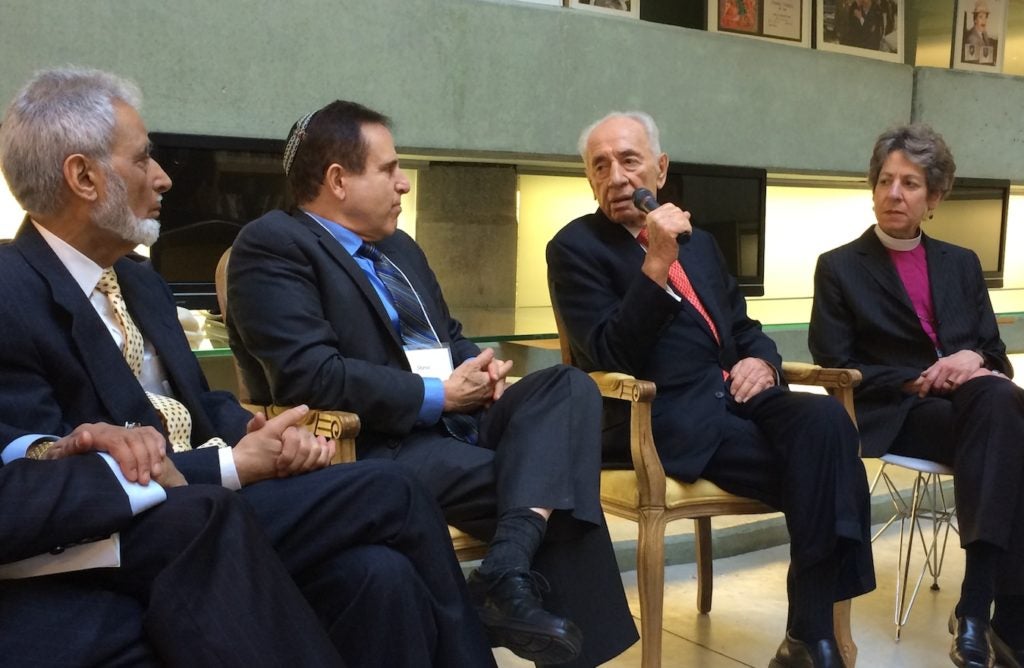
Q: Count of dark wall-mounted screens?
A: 3